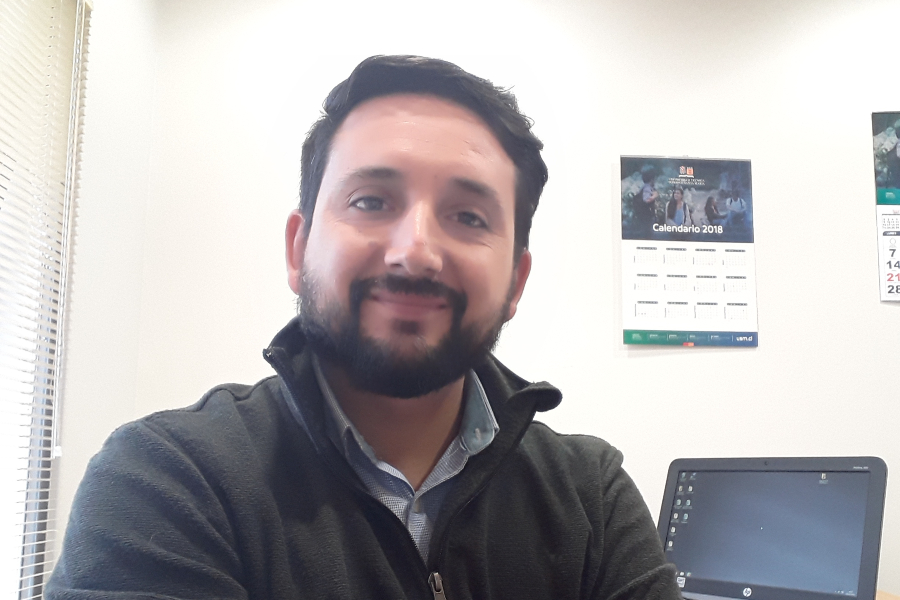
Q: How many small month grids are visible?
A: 12